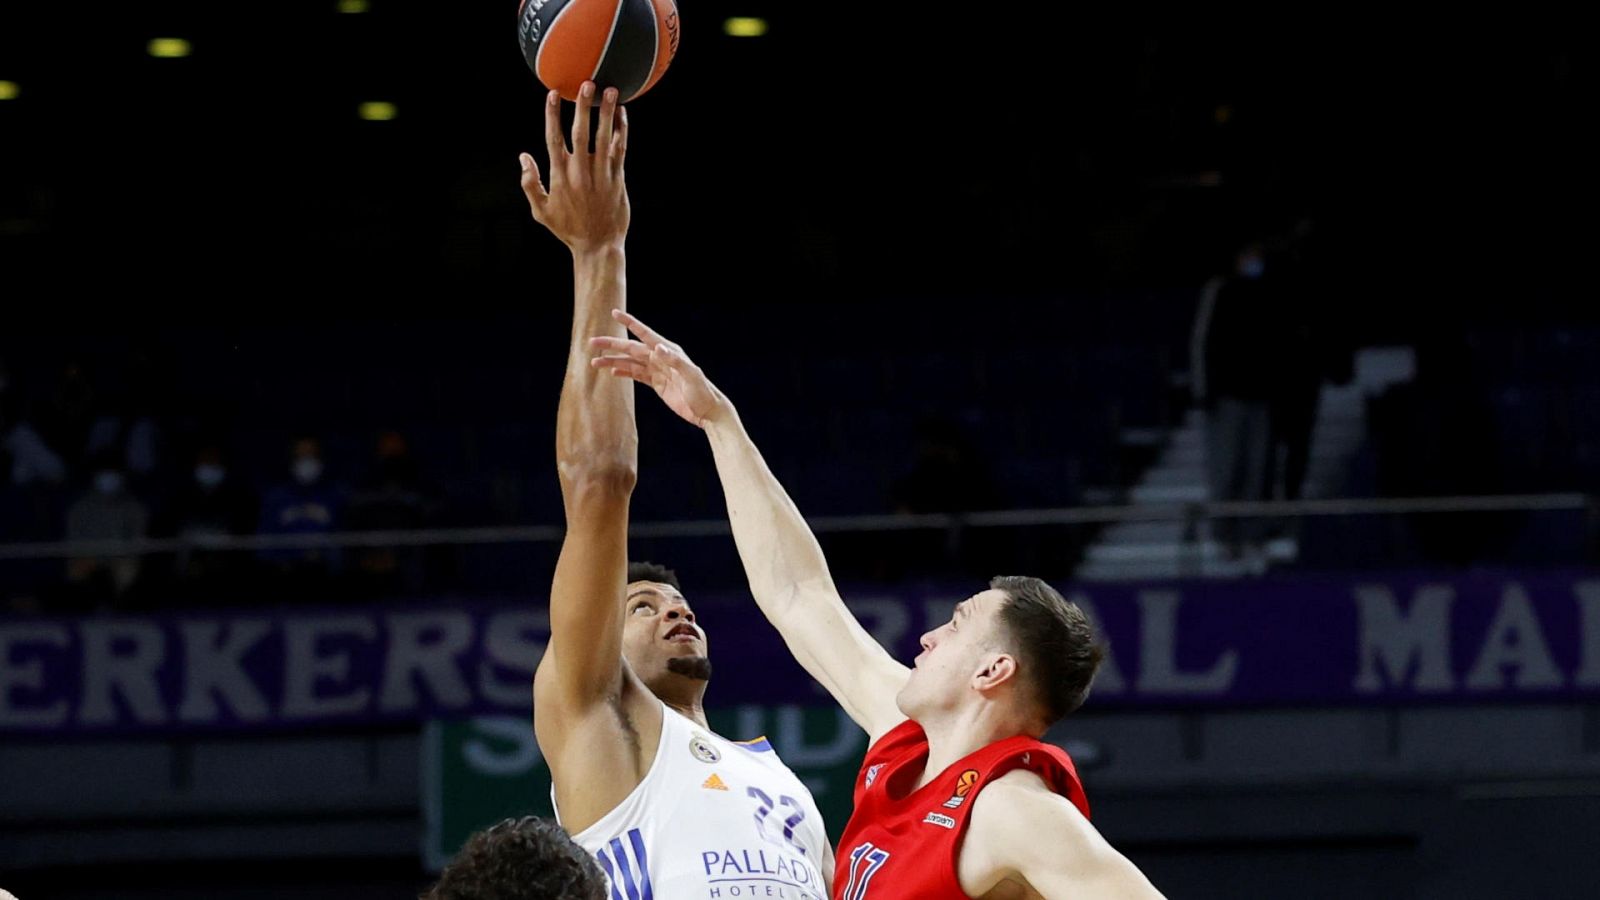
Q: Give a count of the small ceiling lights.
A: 5